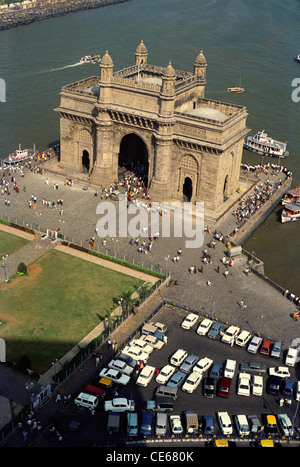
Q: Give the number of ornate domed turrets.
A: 4